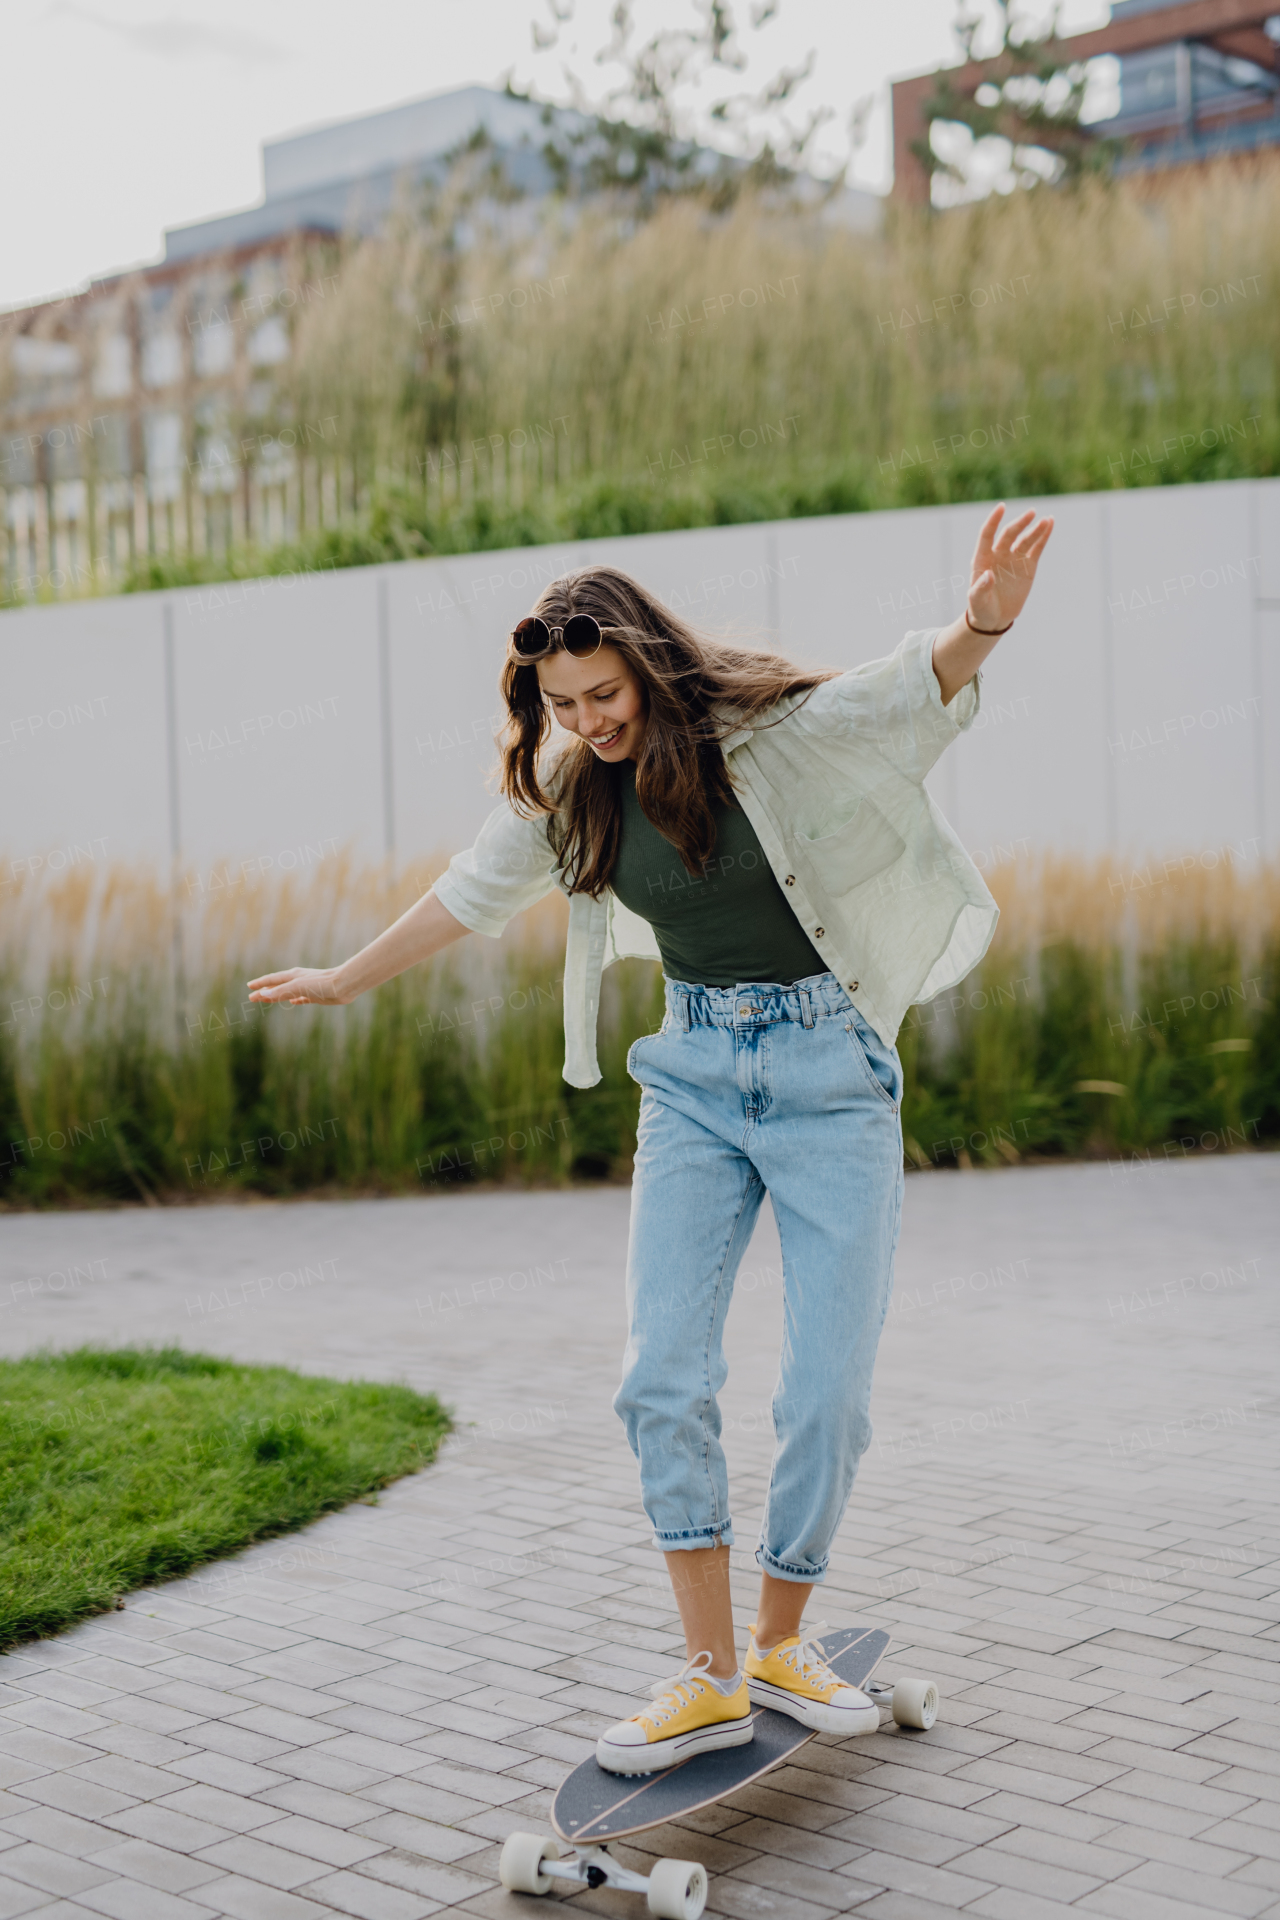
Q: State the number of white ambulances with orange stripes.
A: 0